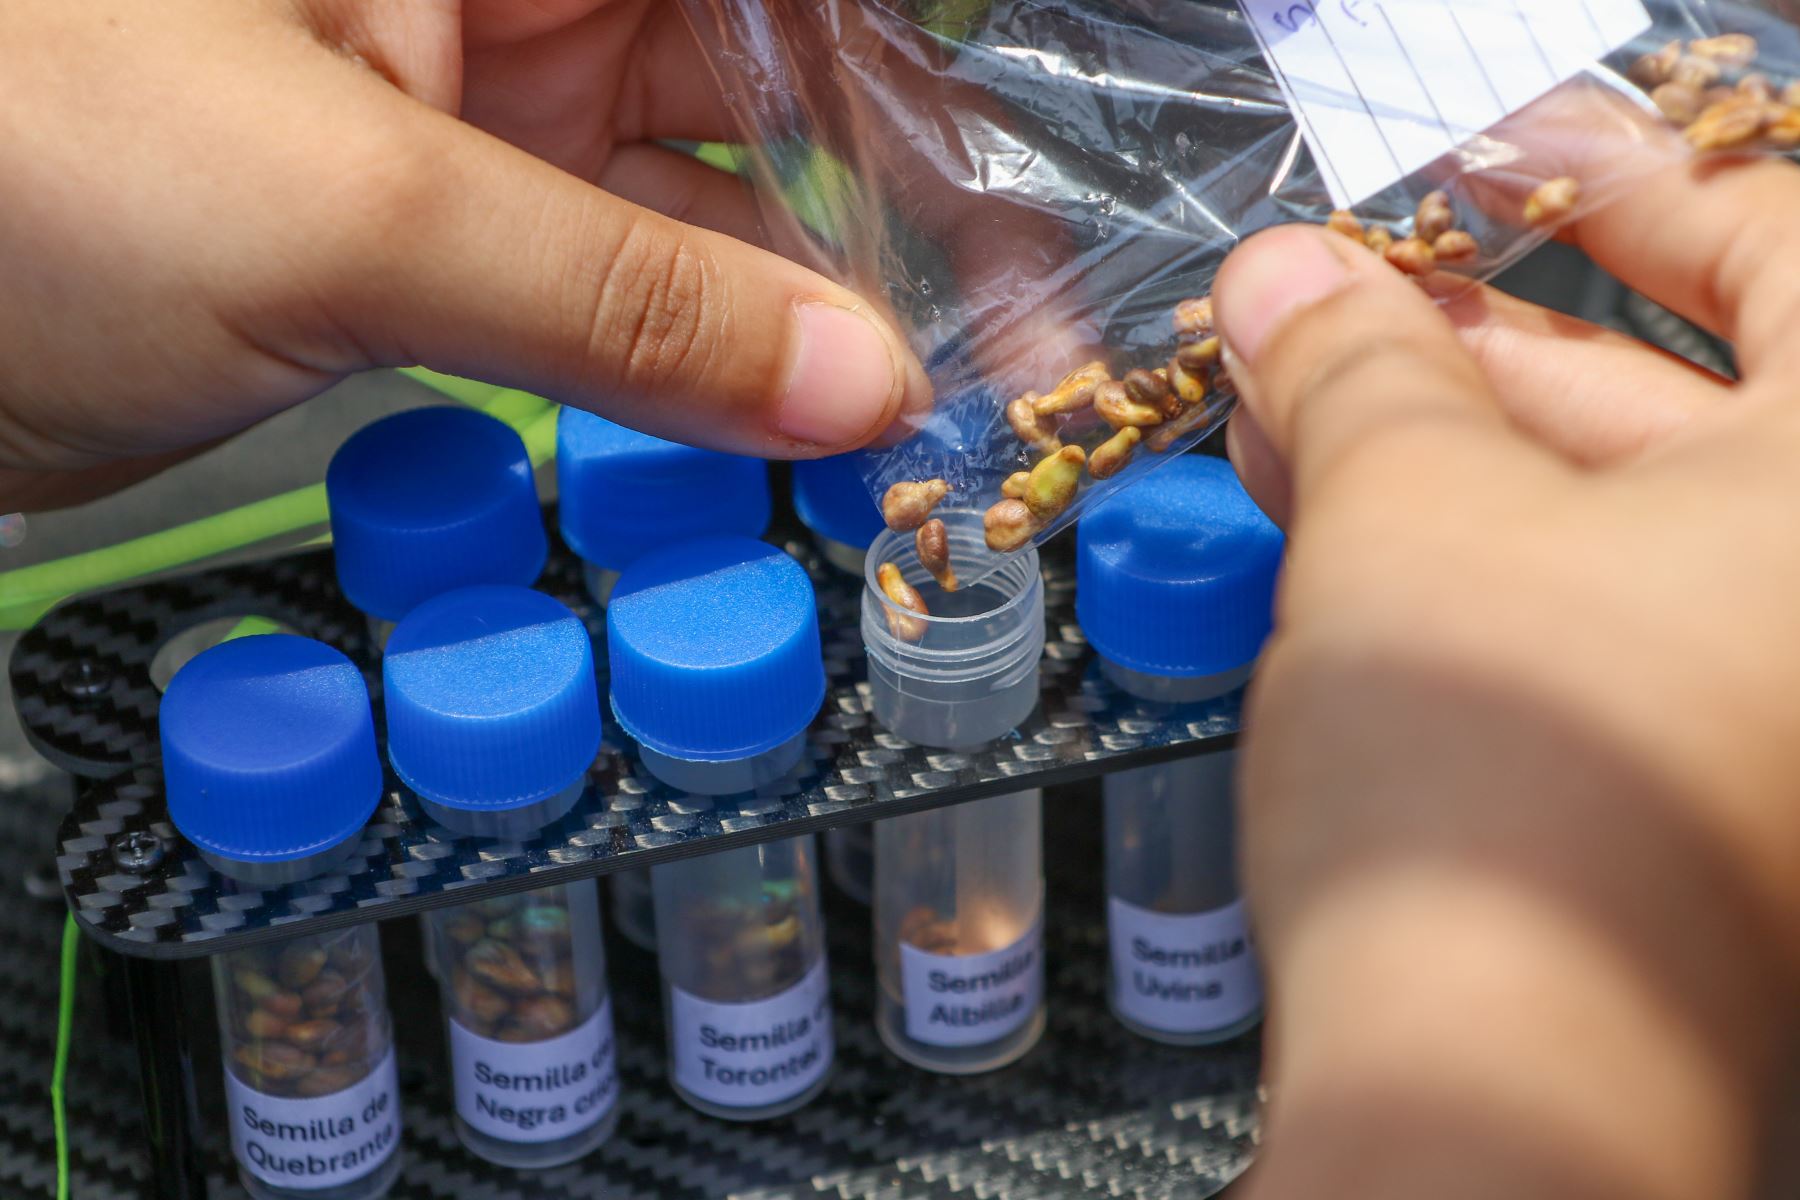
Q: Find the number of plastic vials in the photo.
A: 8